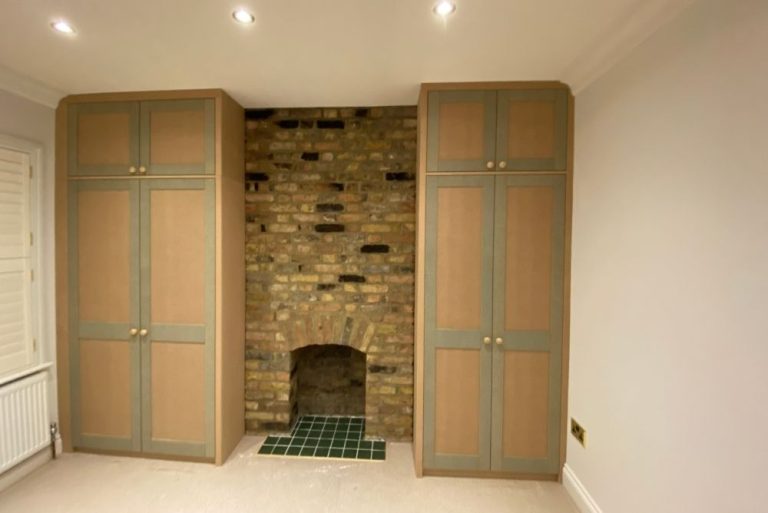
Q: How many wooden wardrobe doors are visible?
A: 8